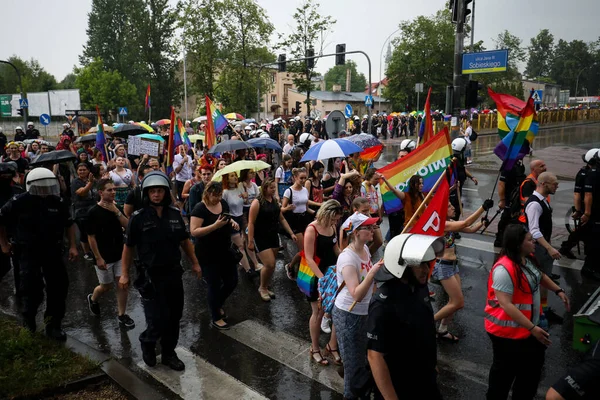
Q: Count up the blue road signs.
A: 7